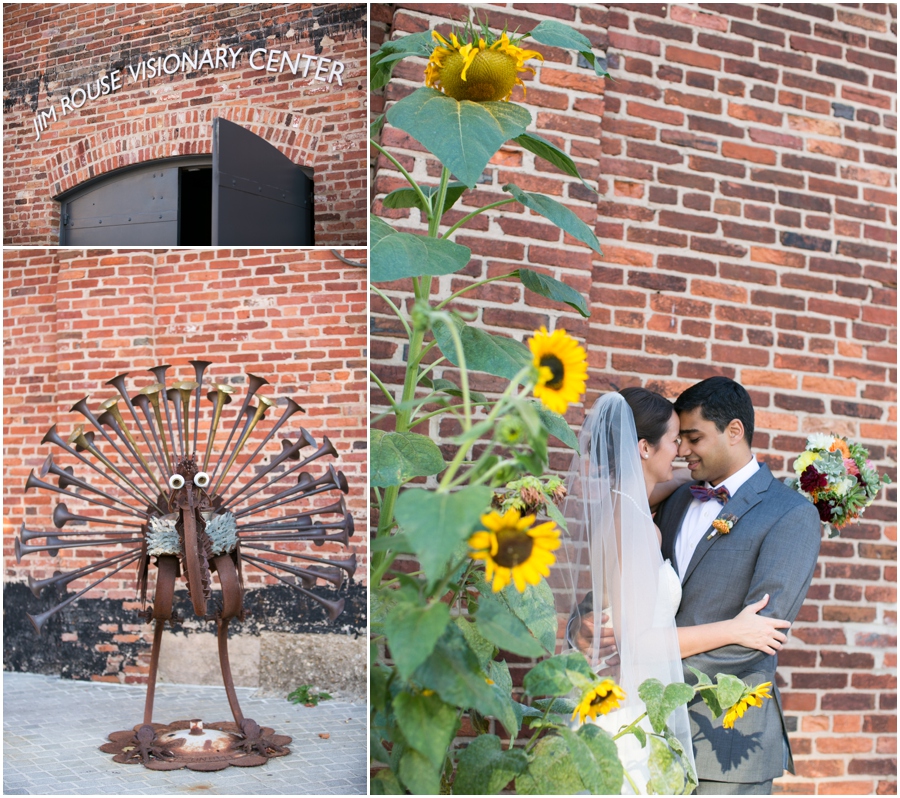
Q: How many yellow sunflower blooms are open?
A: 5